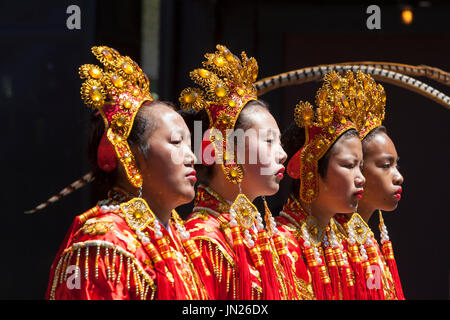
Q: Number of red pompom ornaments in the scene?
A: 3